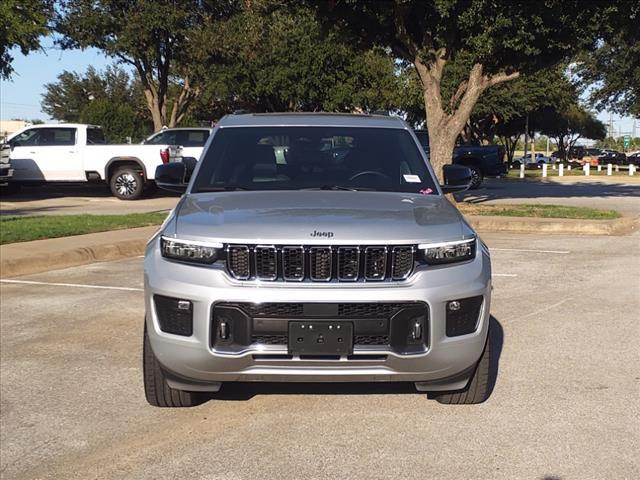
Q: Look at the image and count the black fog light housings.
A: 2